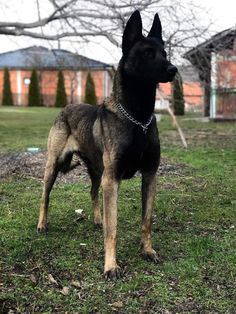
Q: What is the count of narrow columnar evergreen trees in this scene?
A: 5